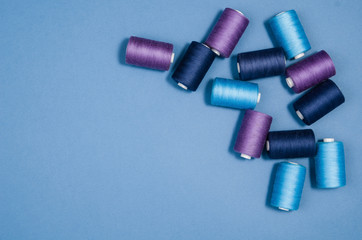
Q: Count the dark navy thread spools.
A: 4